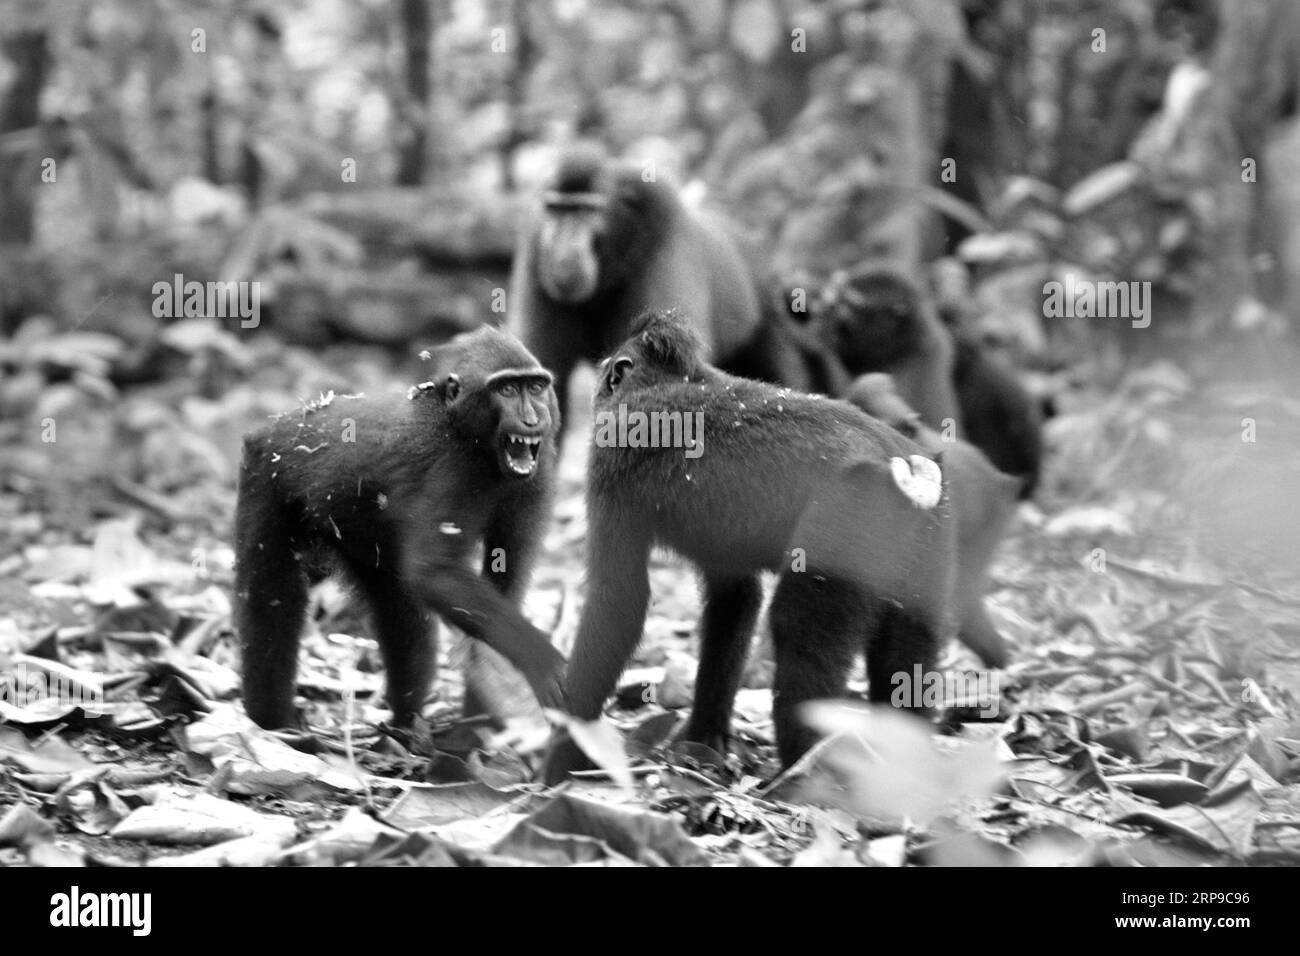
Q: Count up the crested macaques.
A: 6